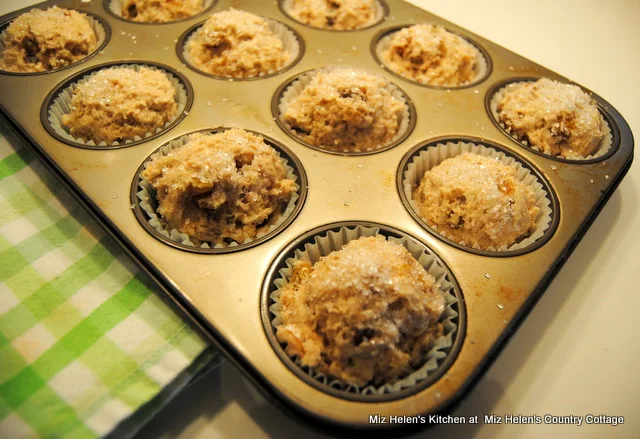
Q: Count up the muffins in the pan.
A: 11